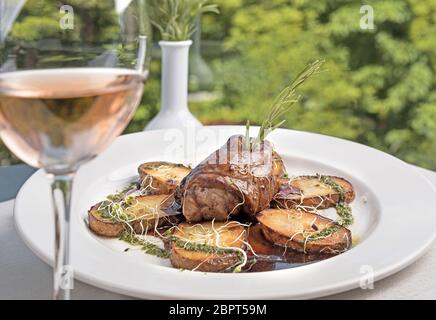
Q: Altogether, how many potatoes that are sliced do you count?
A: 5